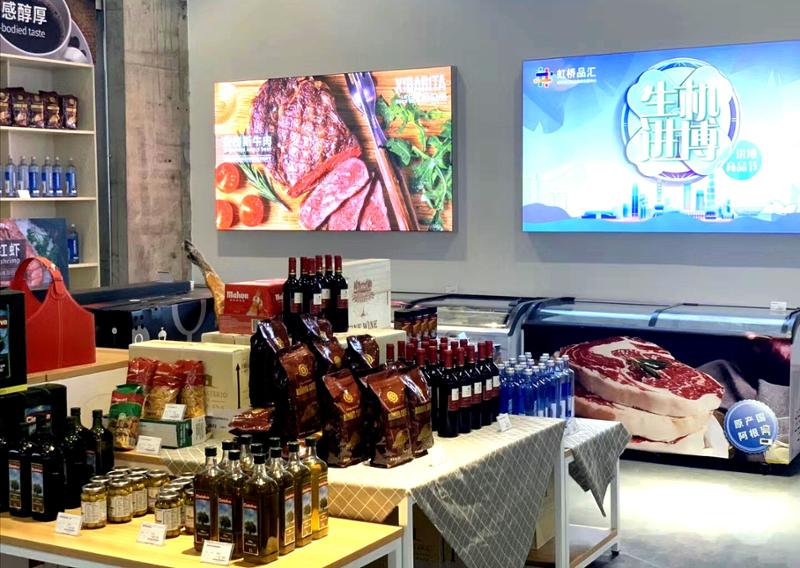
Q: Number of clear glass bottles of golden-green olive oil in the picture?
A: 10